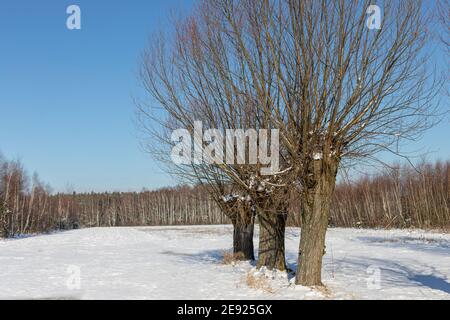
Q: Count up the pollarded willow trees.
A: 3